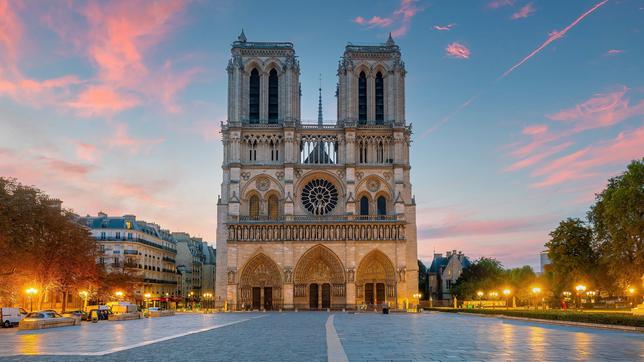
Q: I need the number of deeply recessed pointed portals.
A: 3